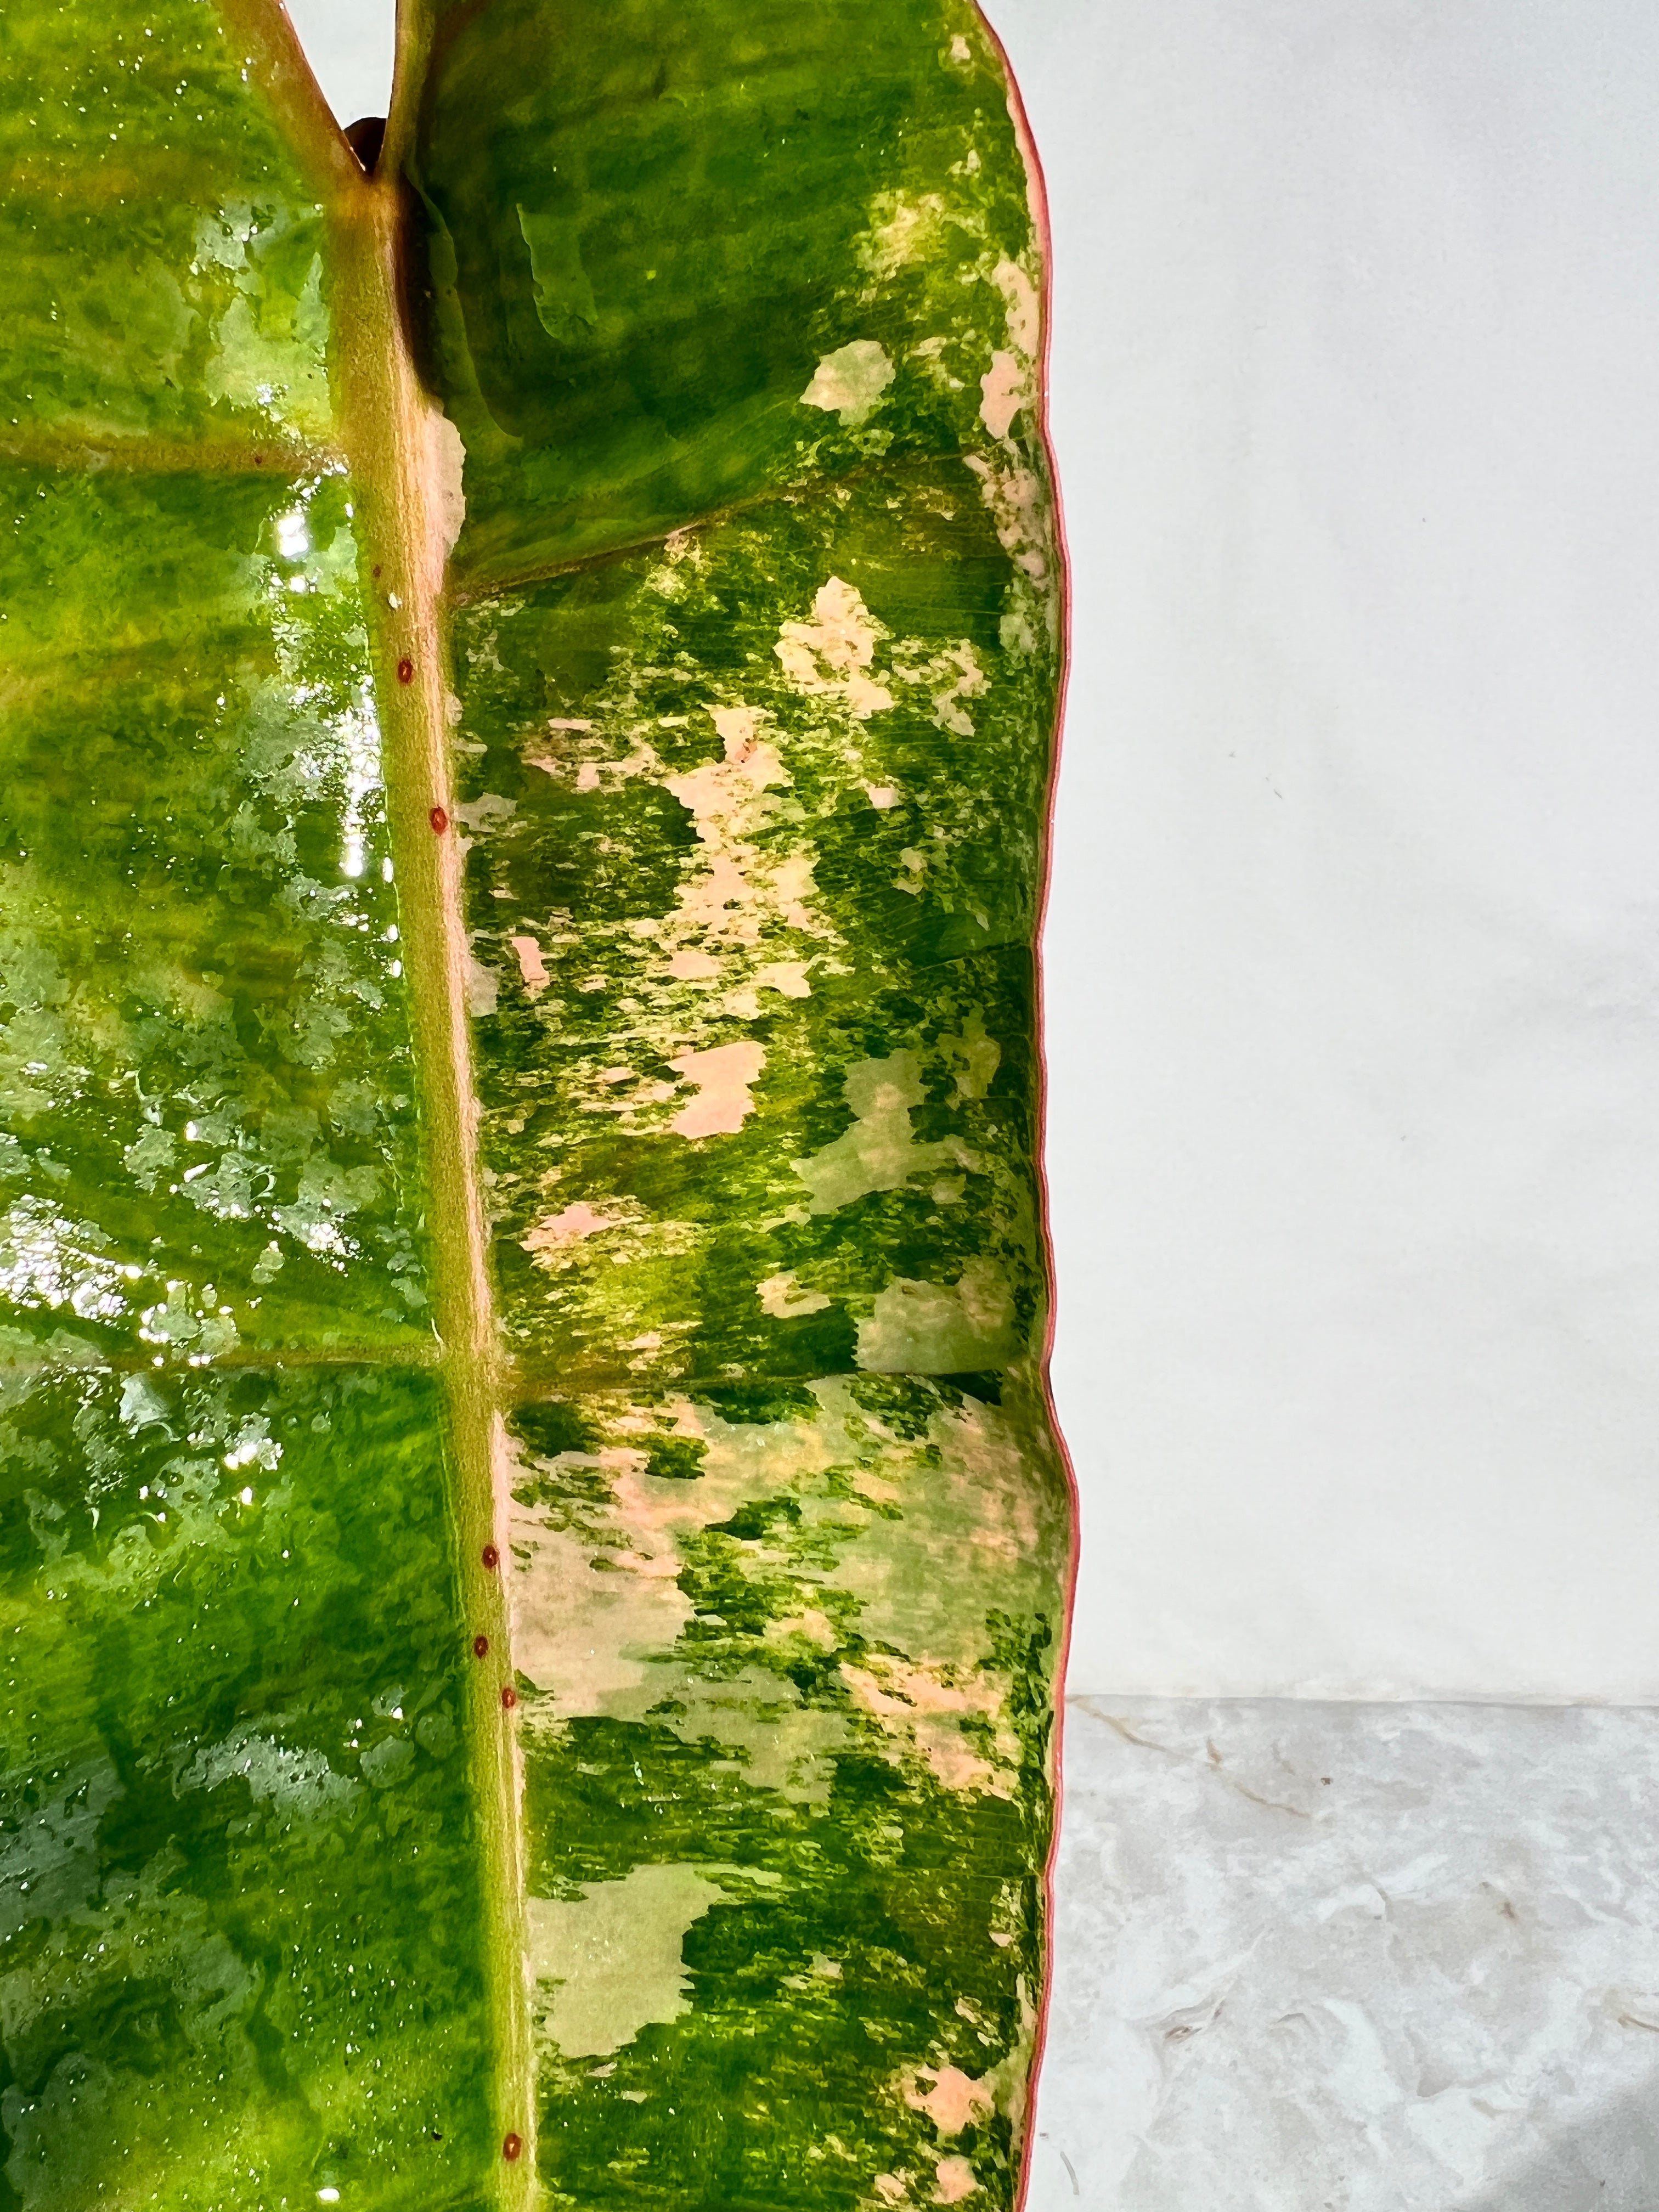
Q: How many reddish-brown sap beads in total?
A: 6